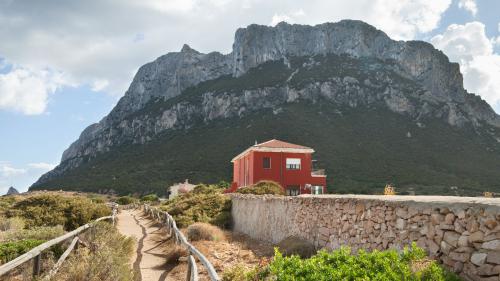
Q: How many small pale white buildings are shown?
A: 1